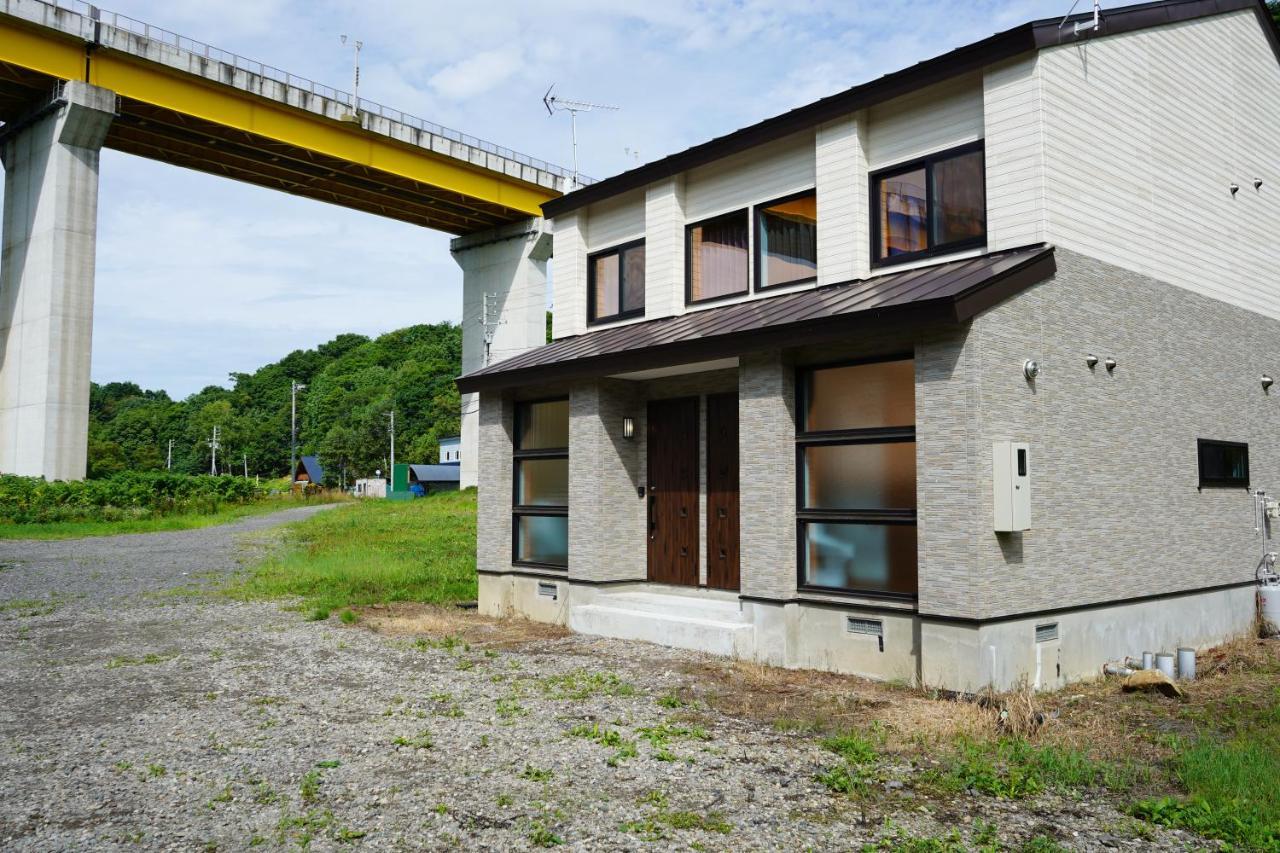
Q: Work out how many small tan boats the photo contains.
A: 0